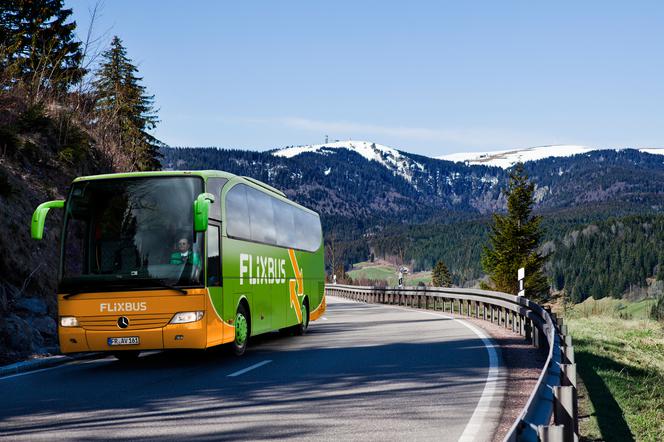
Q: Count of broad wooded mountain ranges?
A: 1